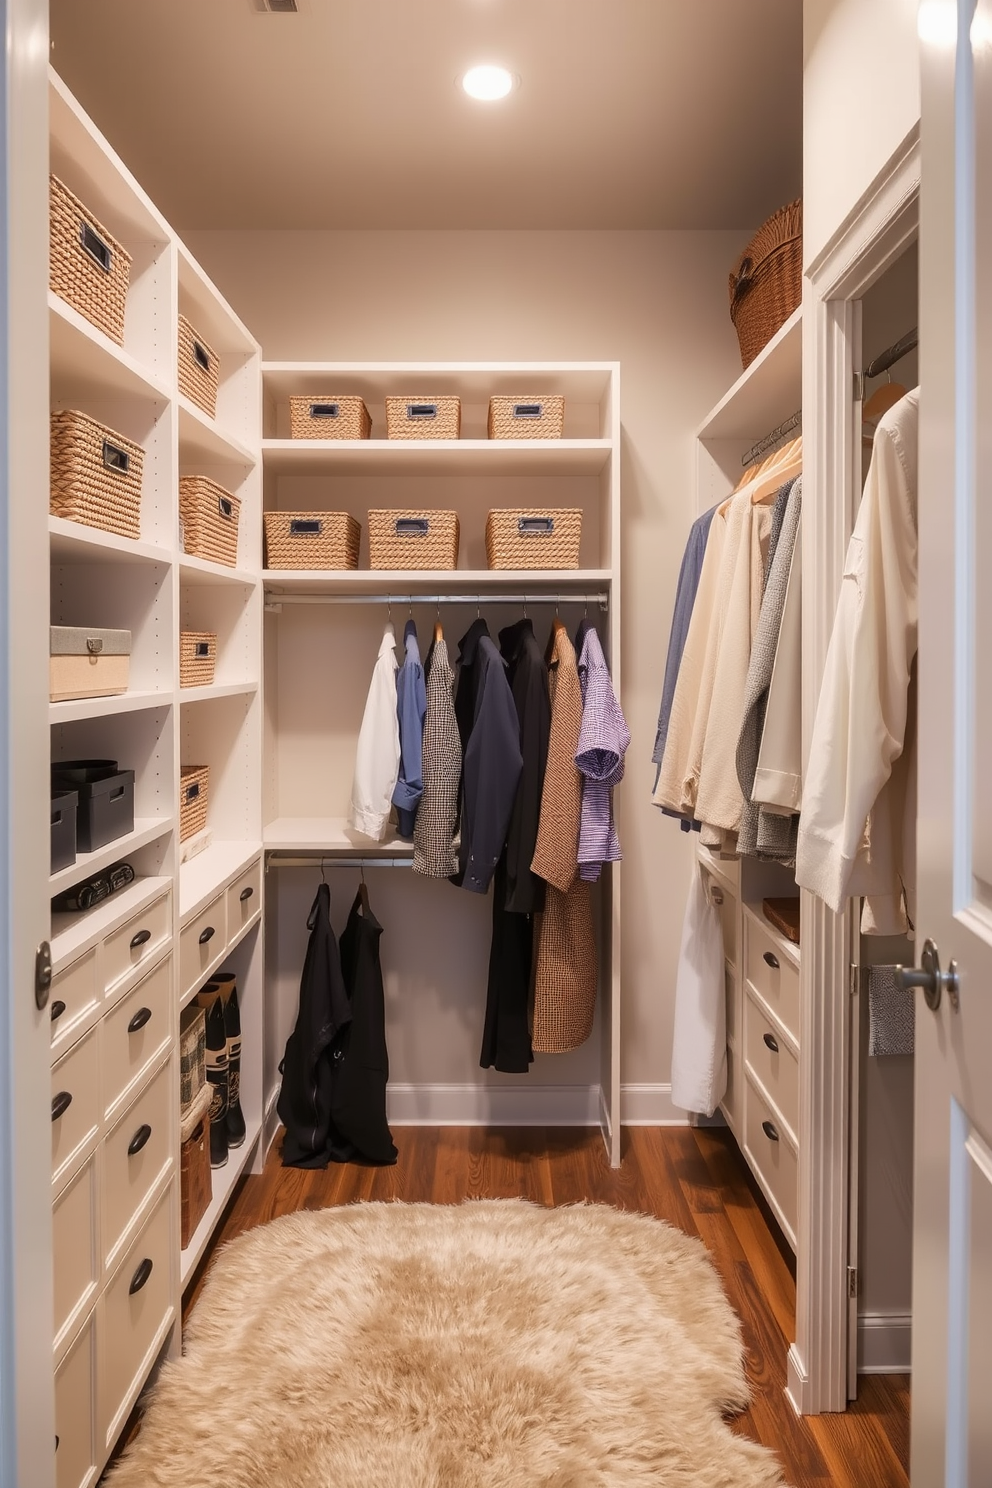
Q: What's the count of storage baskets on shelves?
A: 13